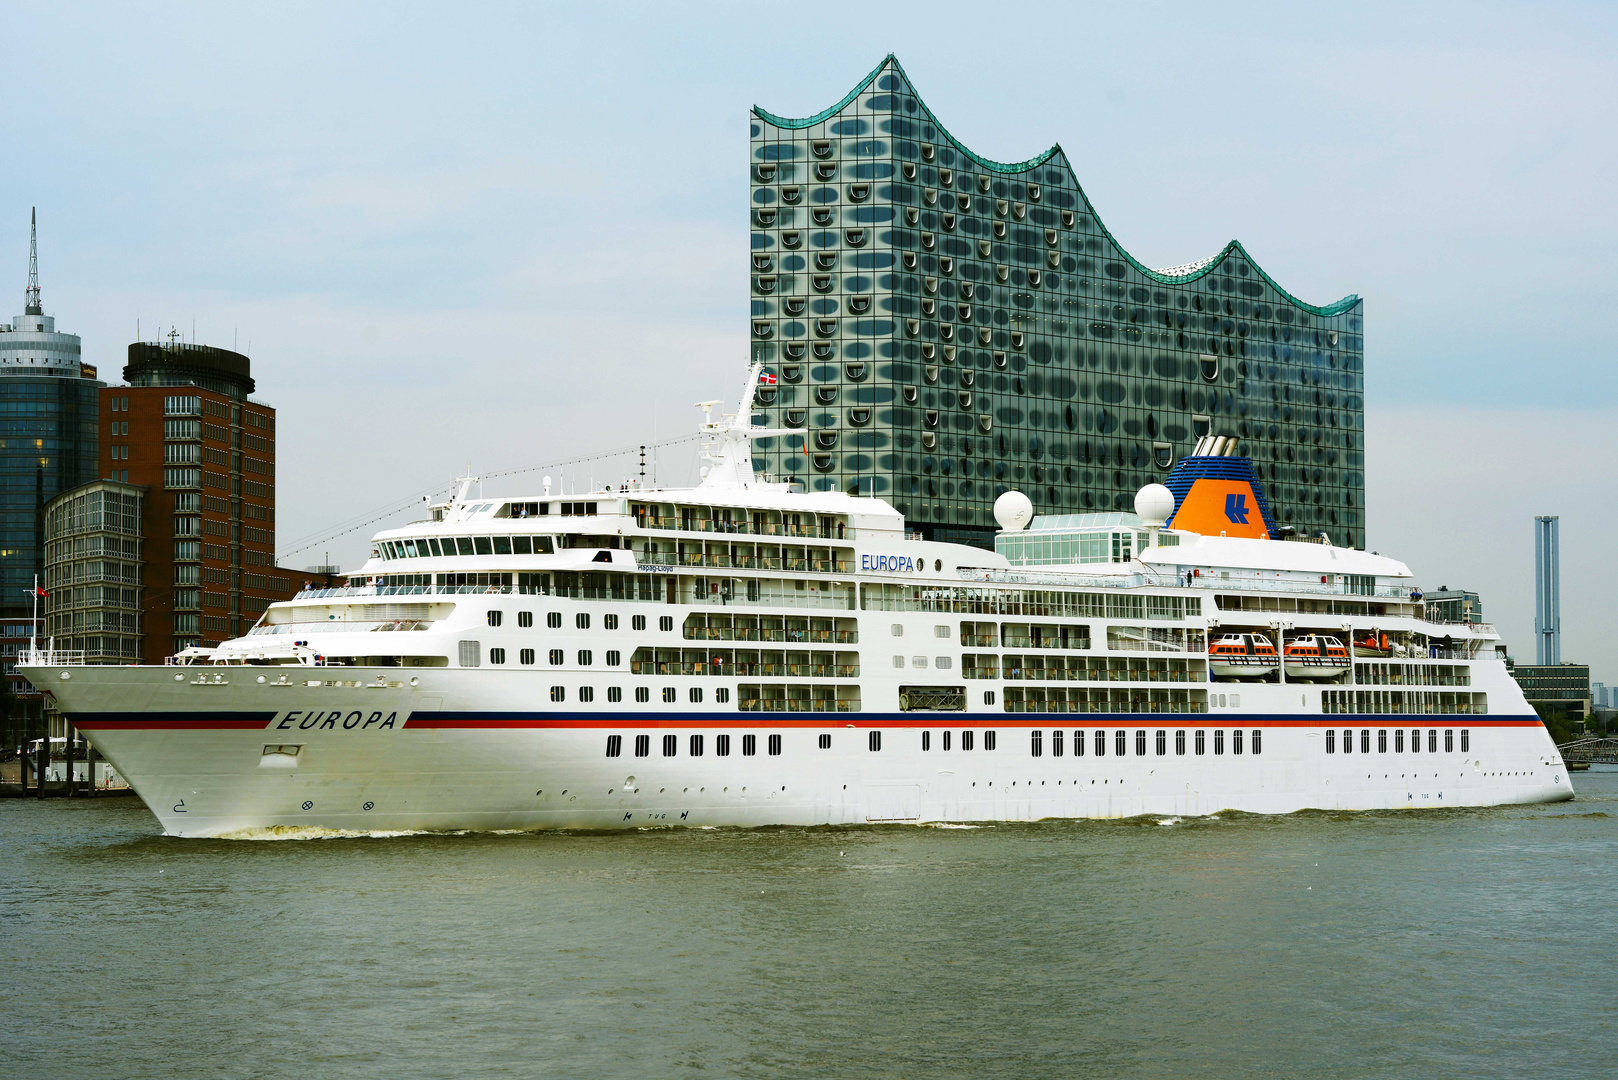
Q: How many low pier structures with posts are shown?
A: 1